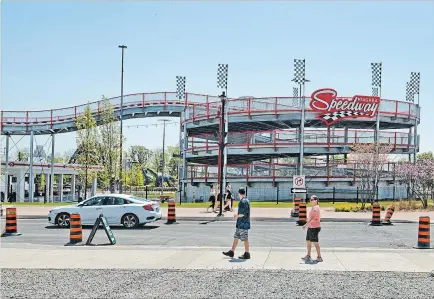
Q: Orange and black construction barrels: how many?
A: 8